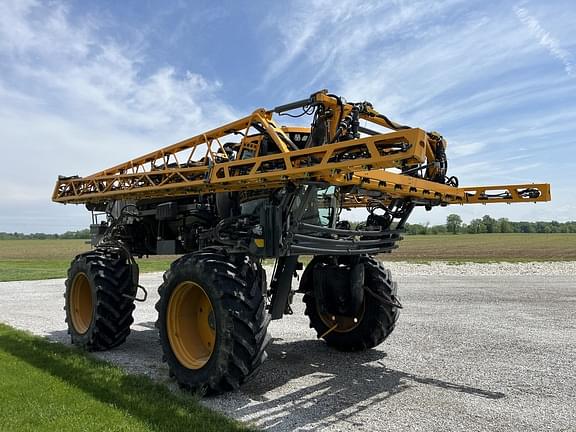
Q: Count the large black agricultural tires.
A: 3